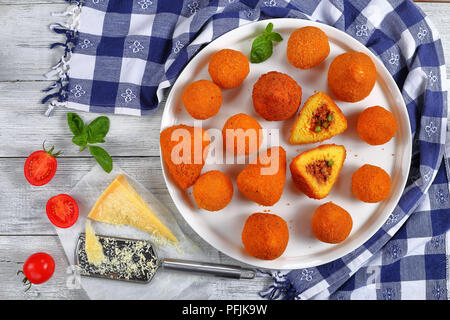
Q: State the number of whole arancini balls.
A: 13